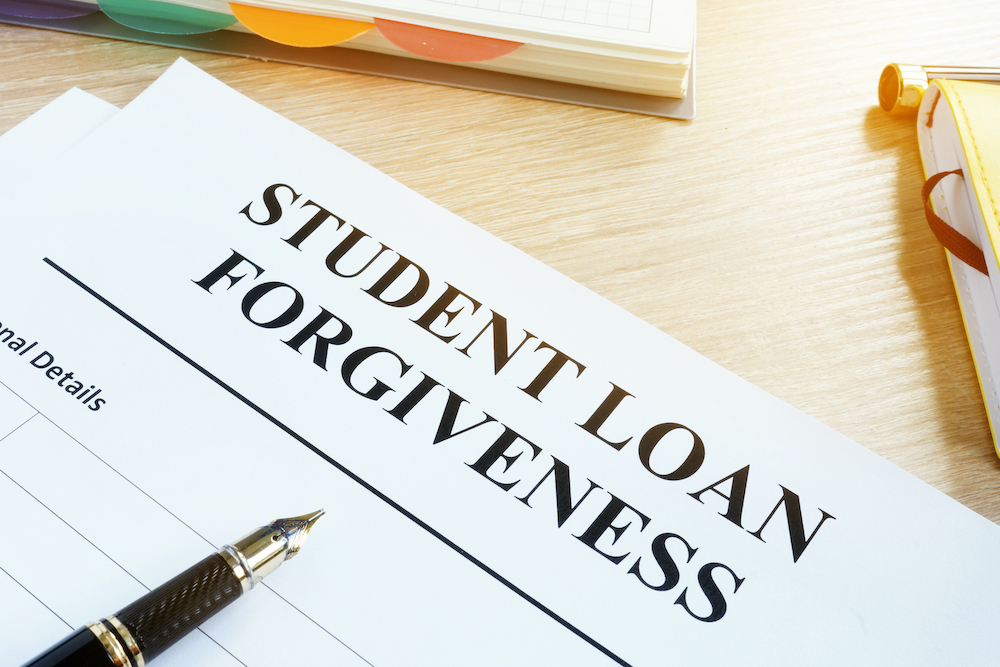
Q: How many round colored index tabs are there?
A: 4